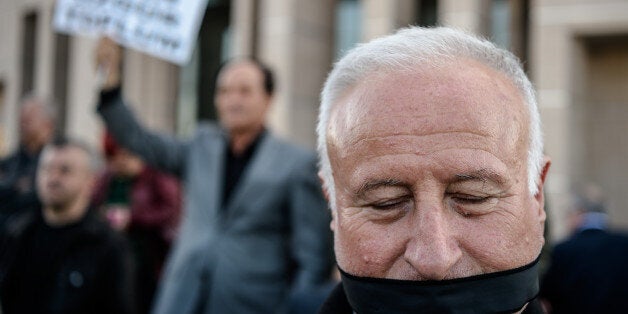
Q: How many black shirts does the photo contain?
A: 2